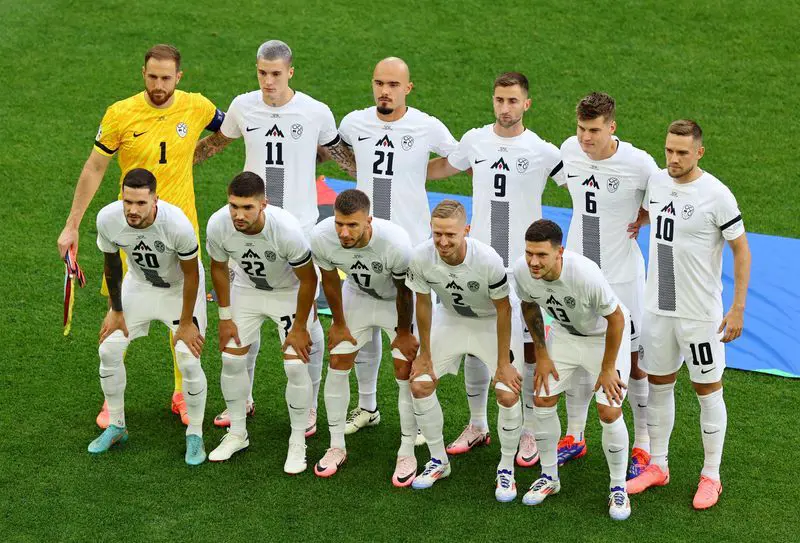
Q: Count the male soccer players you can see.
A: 11